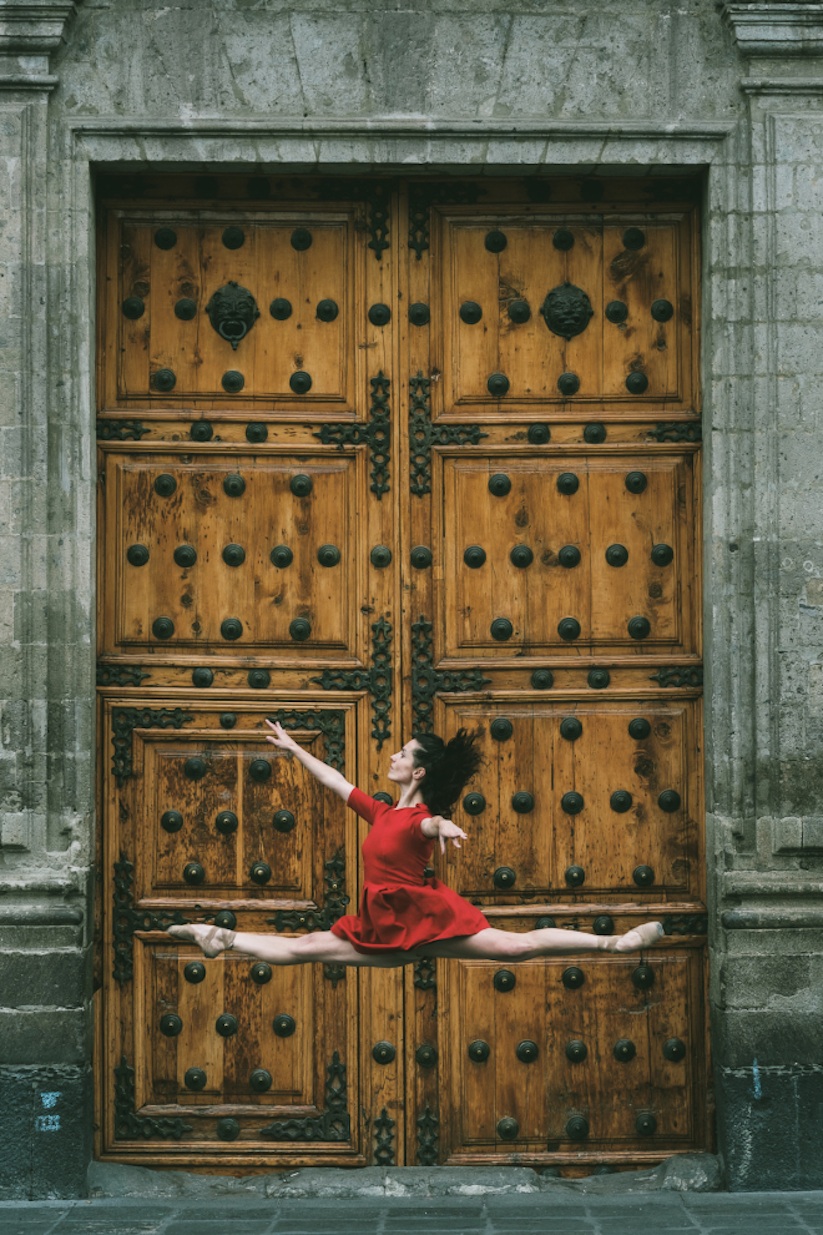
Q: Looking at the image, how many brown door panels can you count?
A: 8